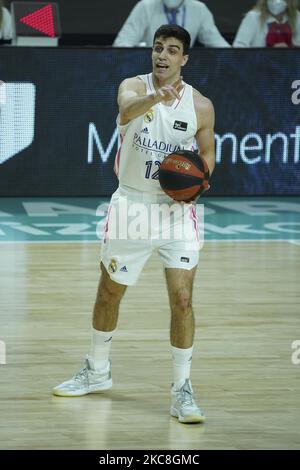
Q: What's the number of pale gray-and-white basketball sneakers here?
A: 2